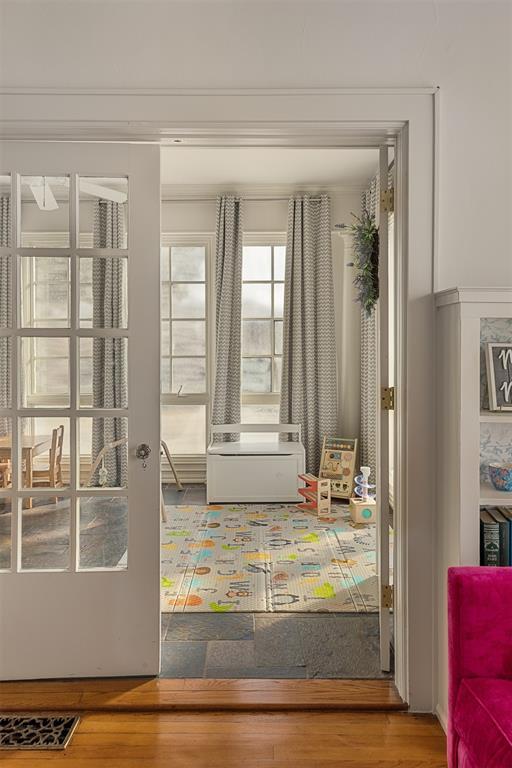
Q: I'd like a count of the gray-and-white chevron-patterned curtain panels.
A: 5